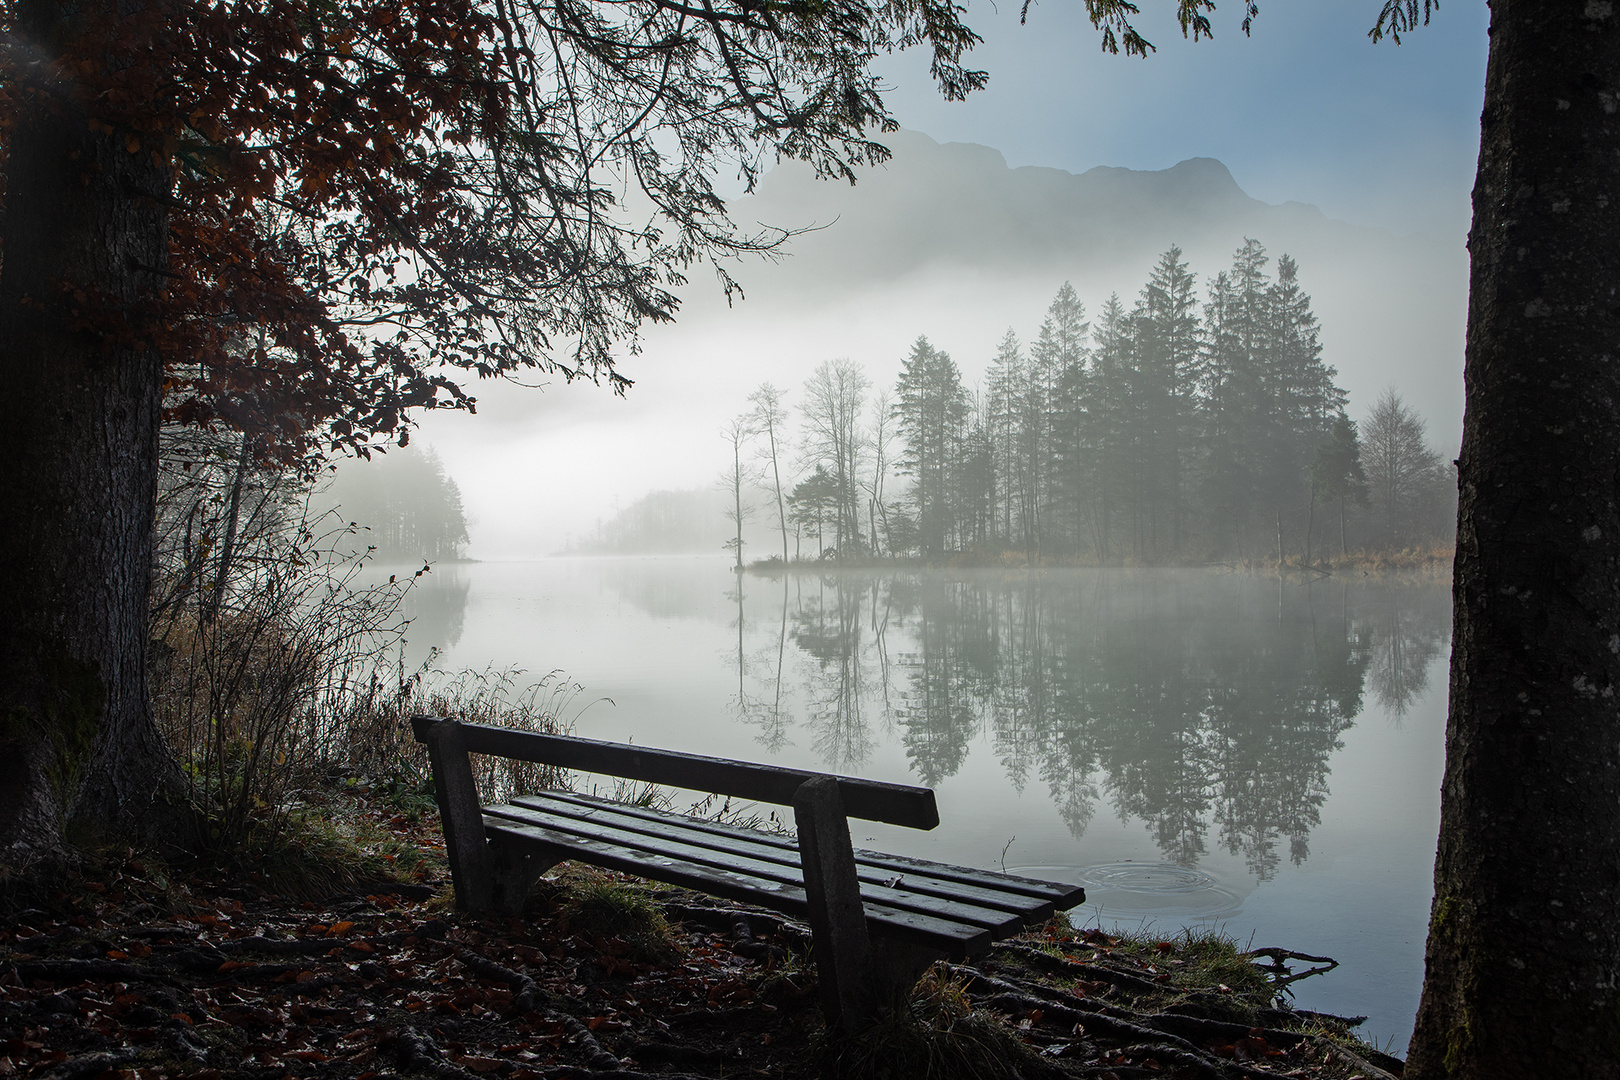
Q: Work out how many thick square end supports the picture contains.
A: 2